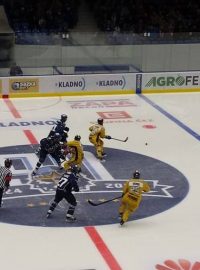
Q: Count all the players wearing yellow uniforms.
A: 3